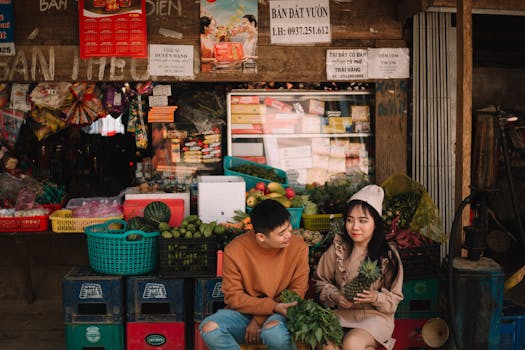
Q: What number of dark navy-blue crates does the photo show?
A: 3